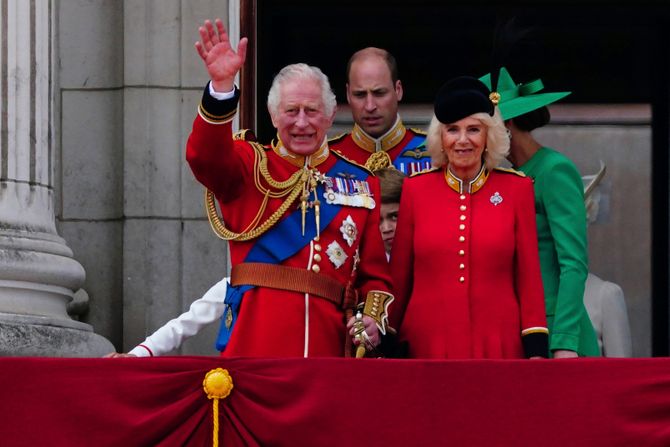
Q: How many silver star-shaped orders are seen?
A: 2